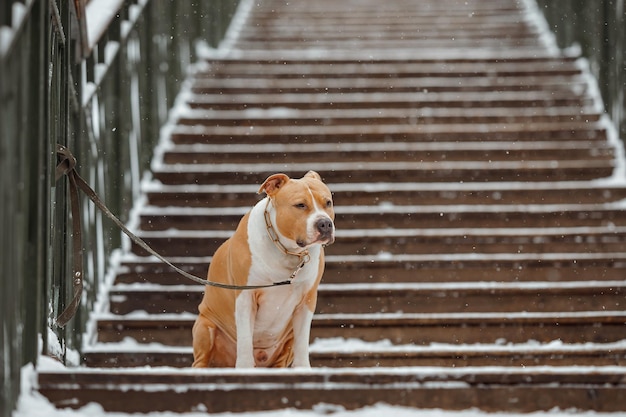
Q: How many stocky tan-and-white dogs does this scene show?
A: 1